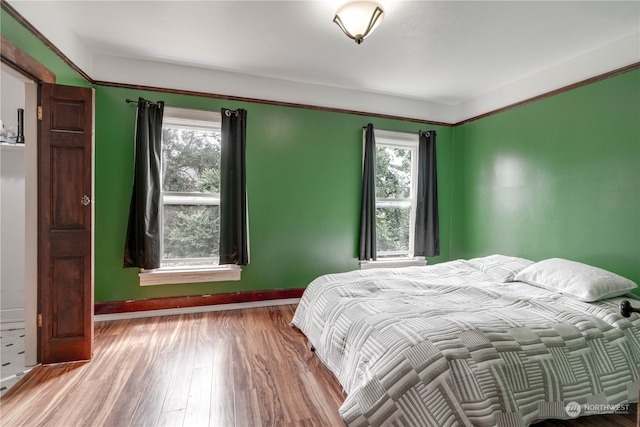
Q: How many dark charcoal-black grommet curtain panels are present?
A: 4